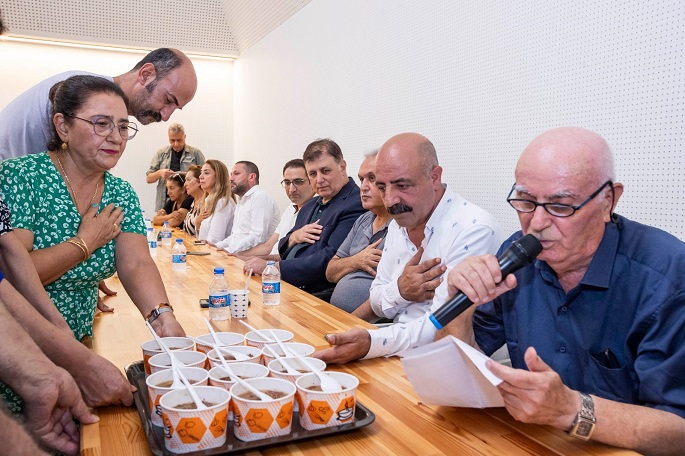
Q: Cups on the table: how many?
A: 13